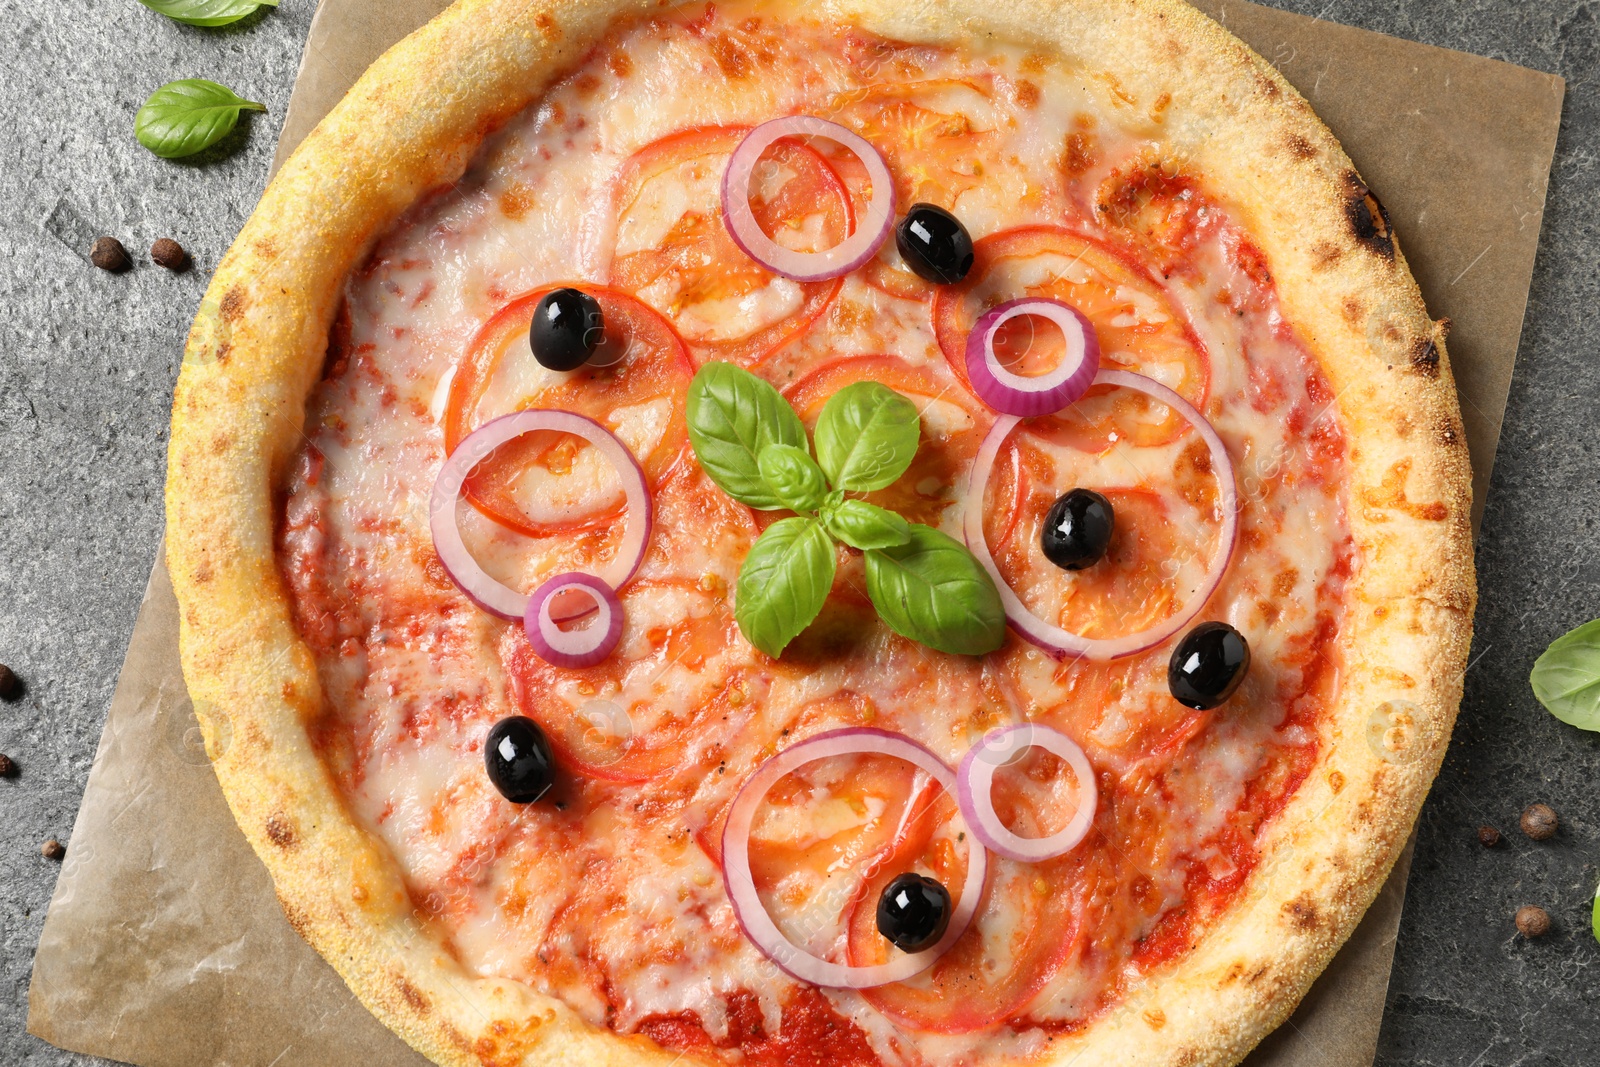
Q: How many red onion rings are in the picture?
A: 7